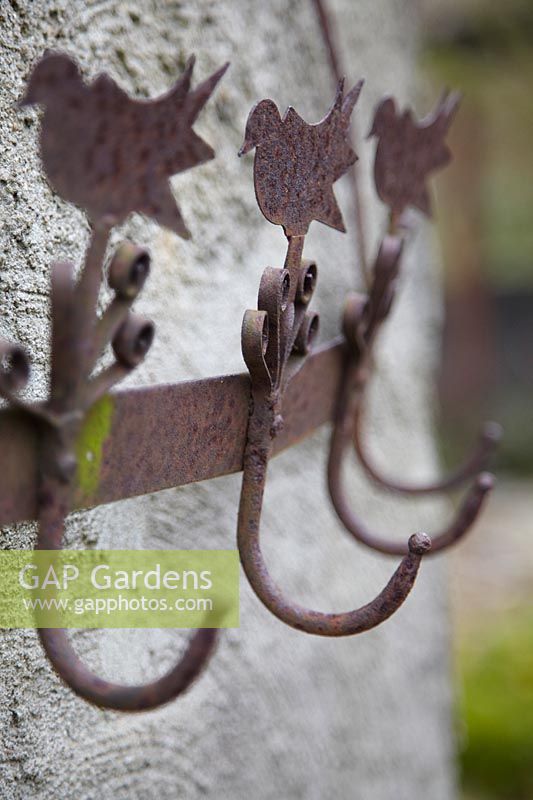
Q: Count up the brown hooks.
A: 4